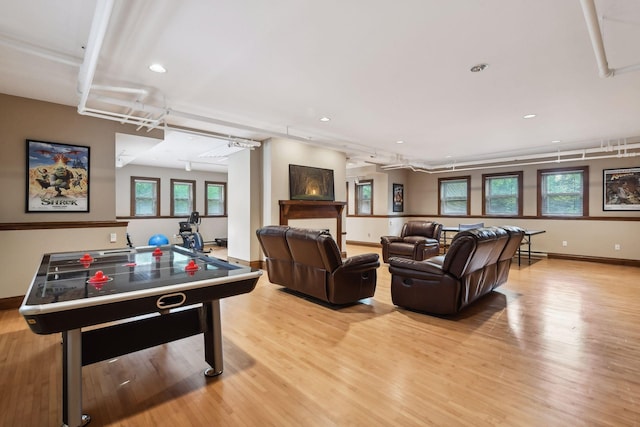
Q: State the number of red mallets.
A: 4